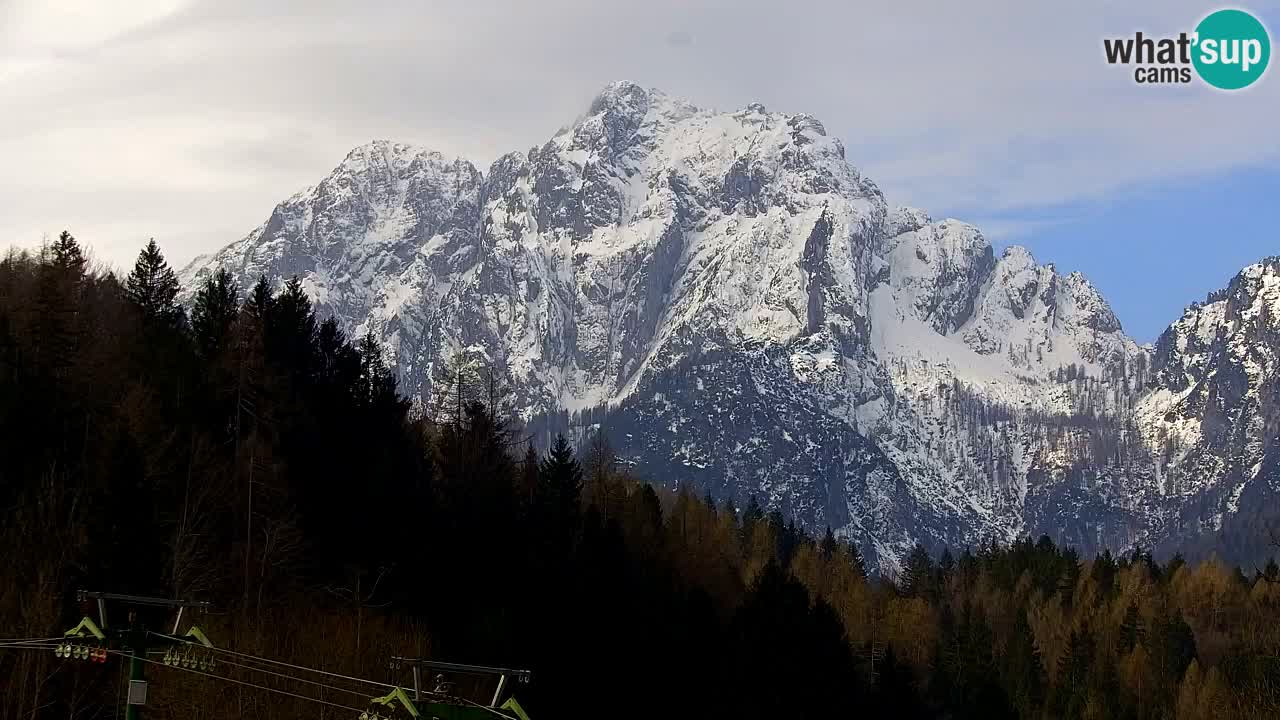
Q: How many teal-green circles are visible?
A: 1